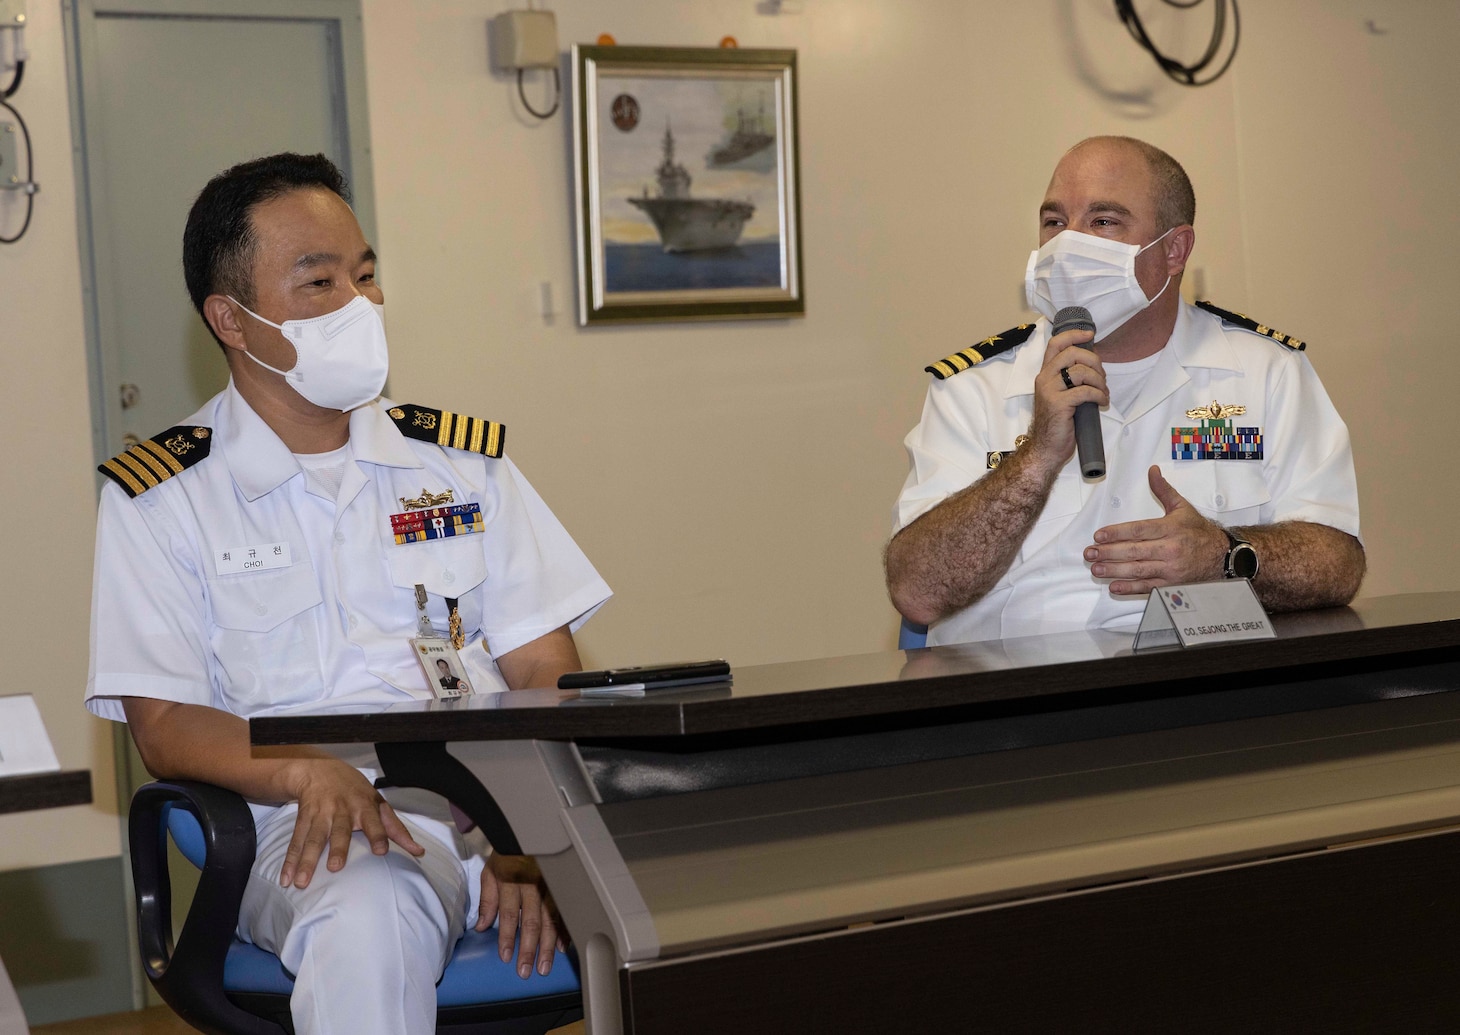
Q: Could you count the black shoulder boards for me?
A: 4